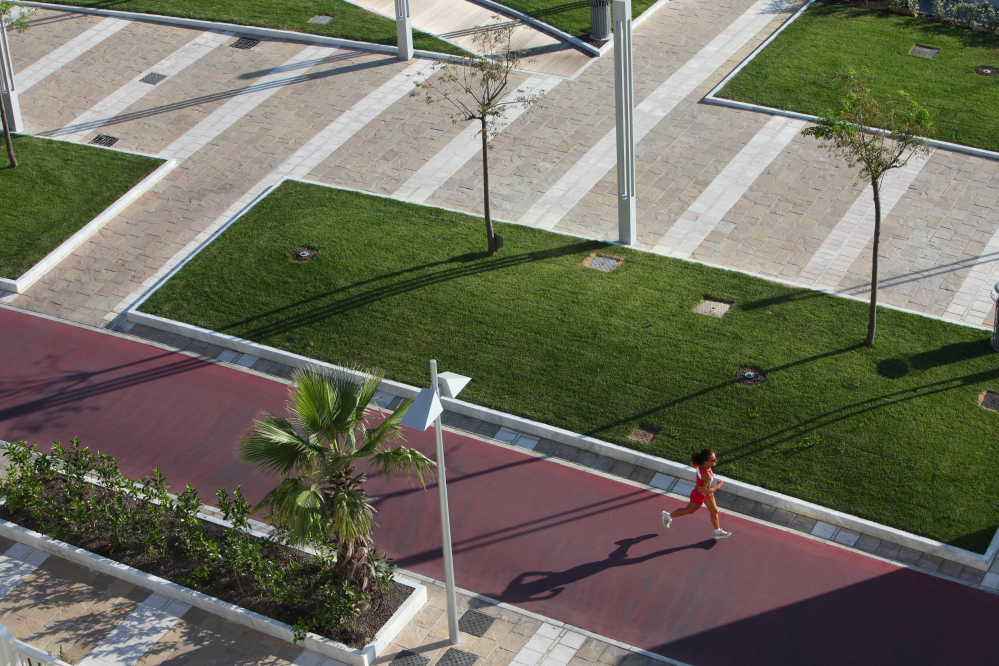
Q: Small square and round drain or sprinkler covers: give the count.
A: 15